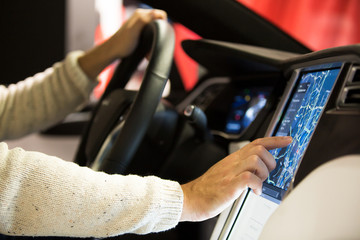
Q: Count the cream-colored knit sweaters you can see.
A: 1